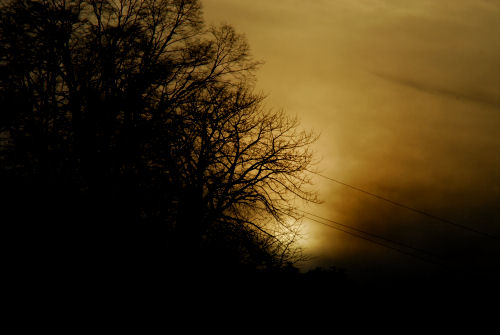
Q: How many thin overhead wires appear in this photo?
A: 3